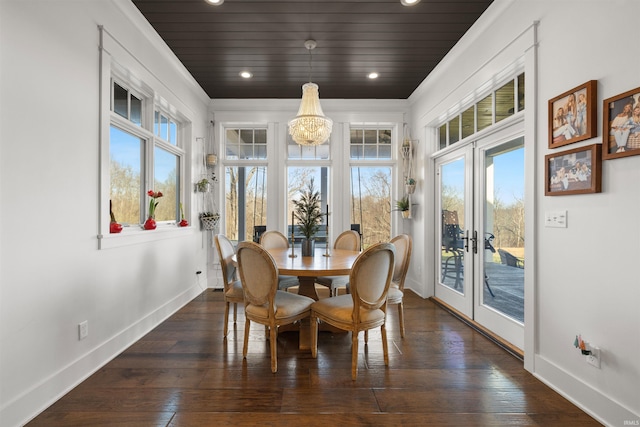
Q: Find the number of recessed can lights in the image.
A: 4